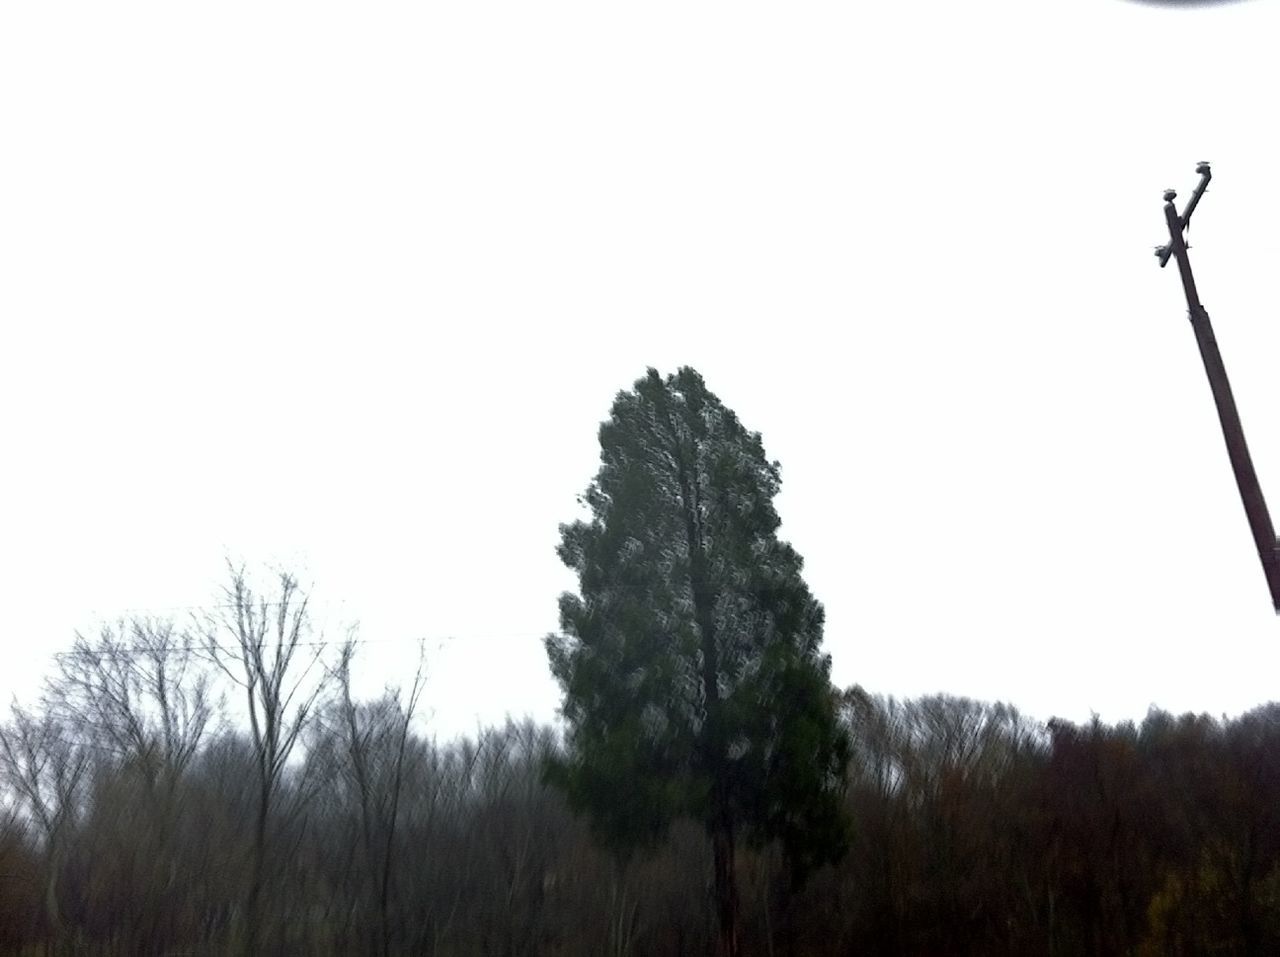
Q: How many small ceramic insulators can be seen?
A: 3